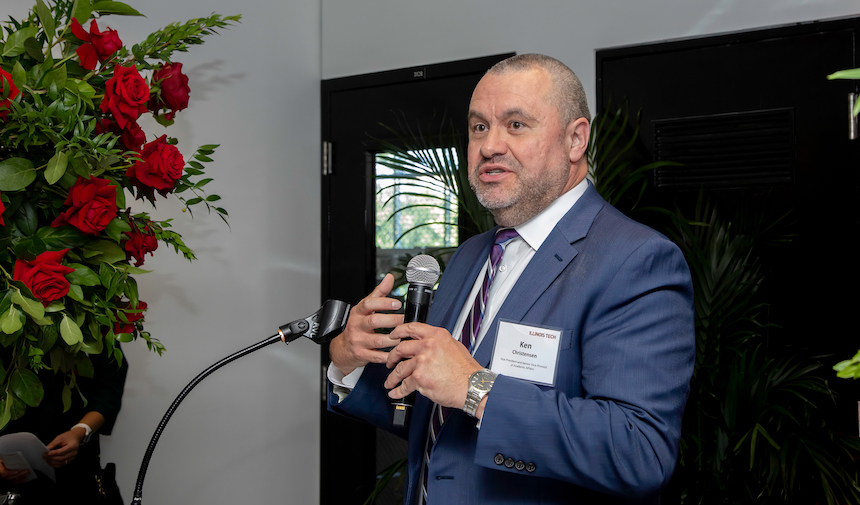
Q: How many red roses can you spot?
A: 11